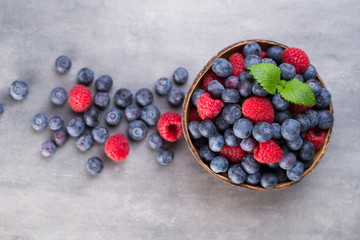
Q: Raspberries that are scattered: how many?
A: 3